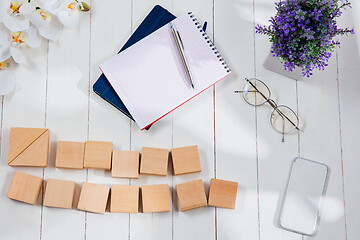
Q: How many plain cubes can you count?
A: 12